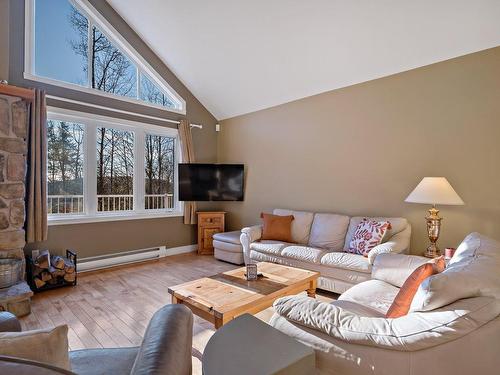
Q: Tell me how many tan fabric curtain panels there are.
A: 2